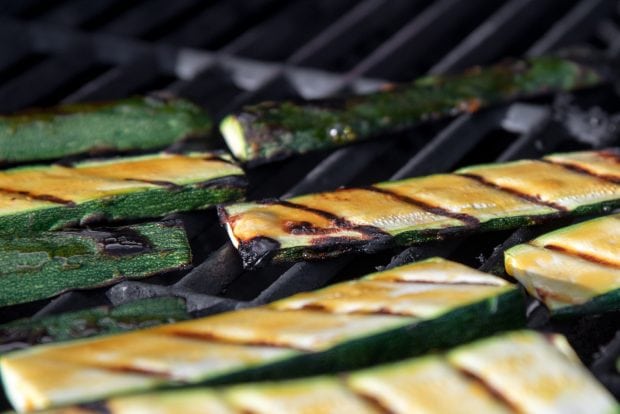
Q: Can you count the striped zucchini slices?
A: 5